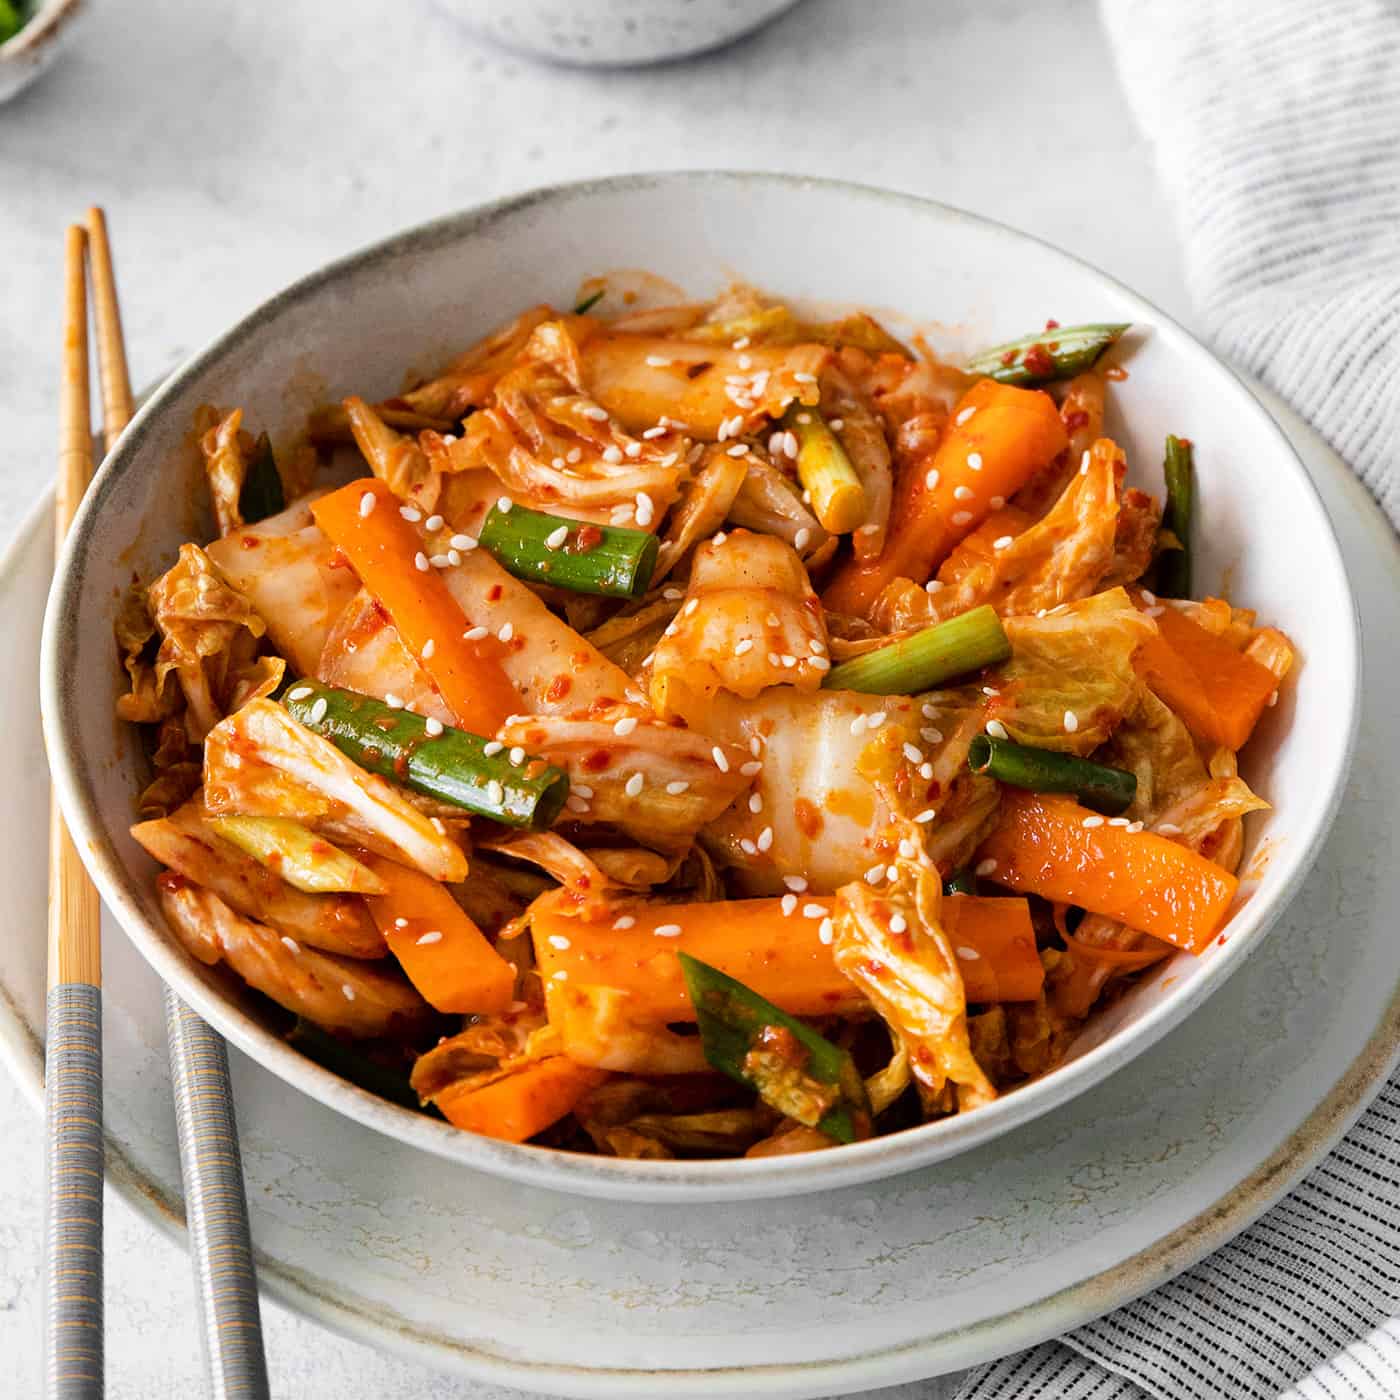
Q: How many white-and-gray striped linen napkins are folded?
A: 1